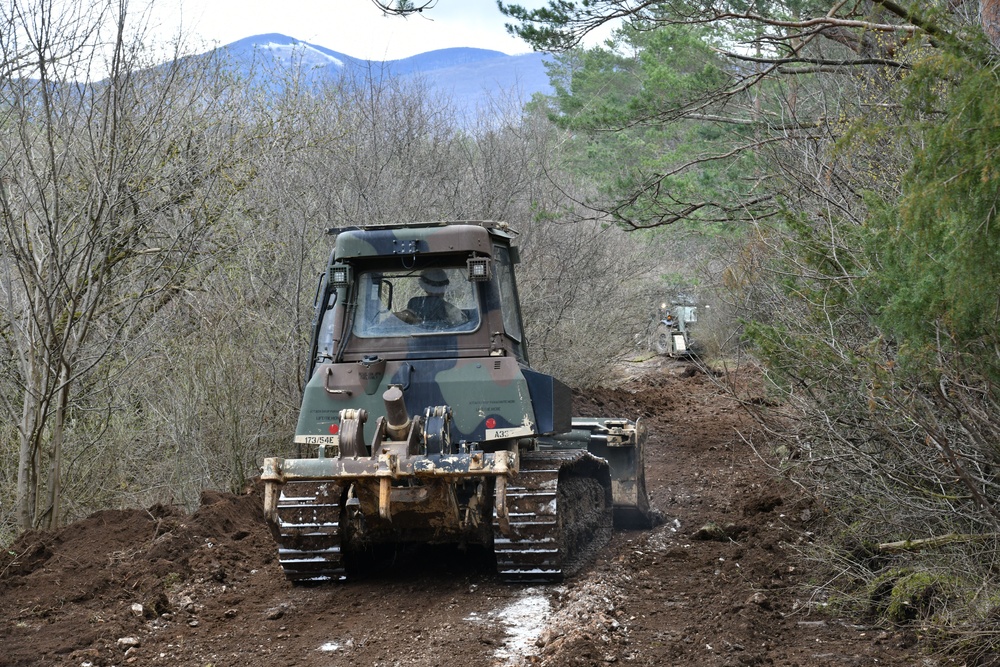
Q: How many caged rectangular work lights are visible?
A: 2